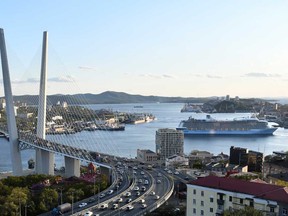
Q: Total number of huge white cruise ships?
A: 1